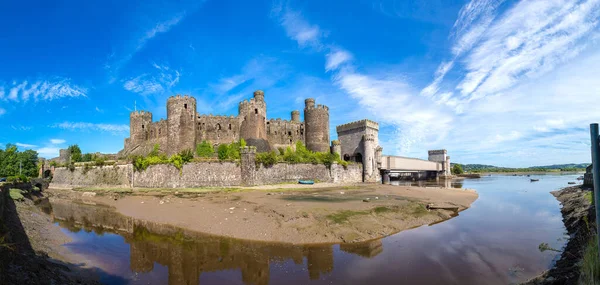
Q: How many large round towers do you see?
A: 4